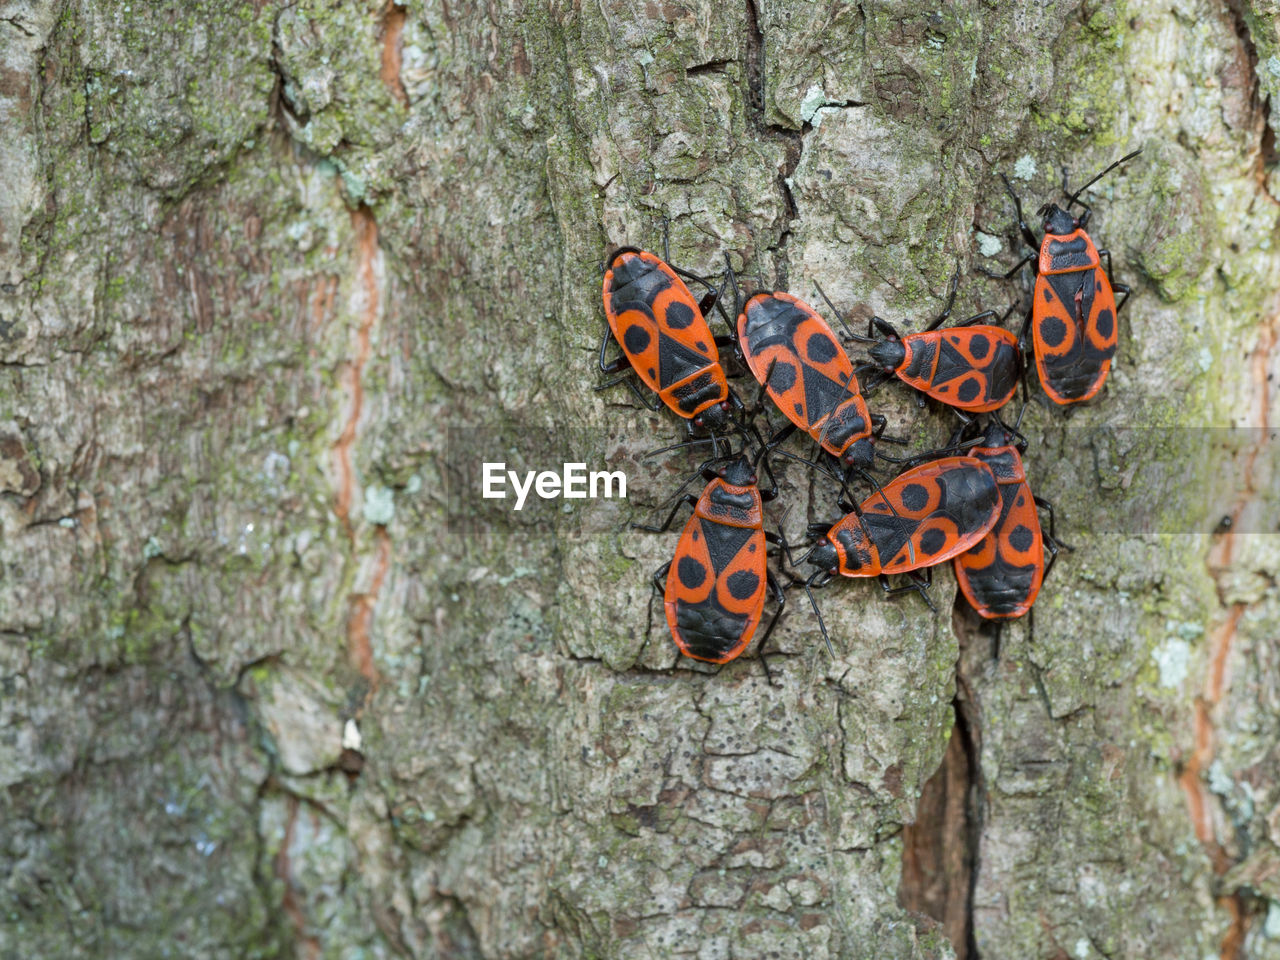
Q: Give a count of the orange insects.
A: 7